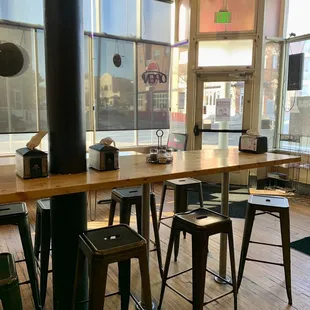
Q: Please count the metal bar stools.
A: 8